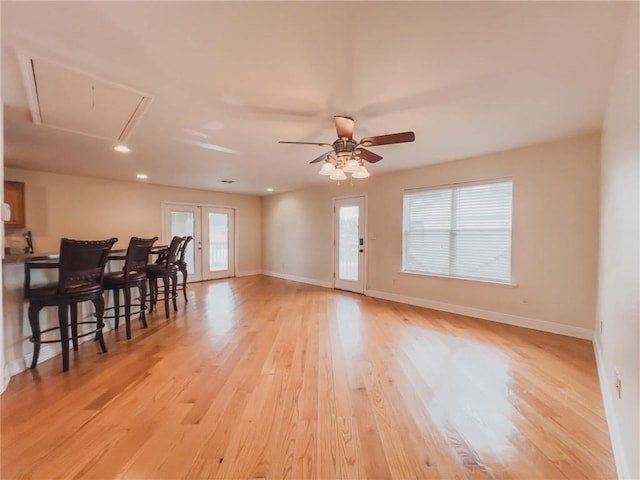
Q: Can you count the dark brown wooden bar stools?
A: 4